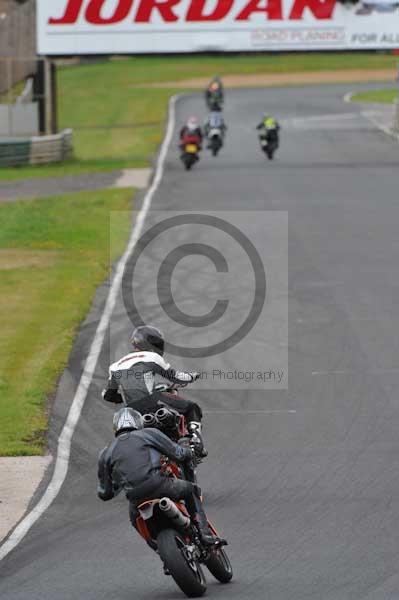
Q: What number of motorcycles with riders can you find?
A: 6